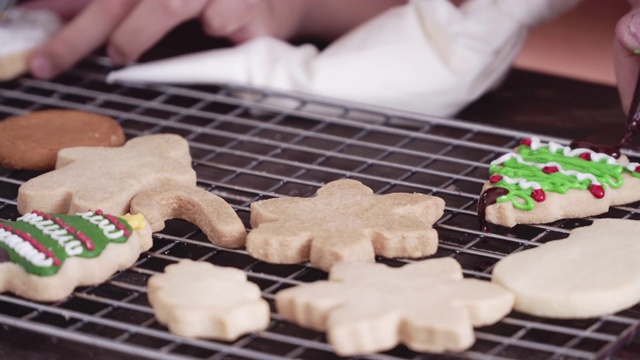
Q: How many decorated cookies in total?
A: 2